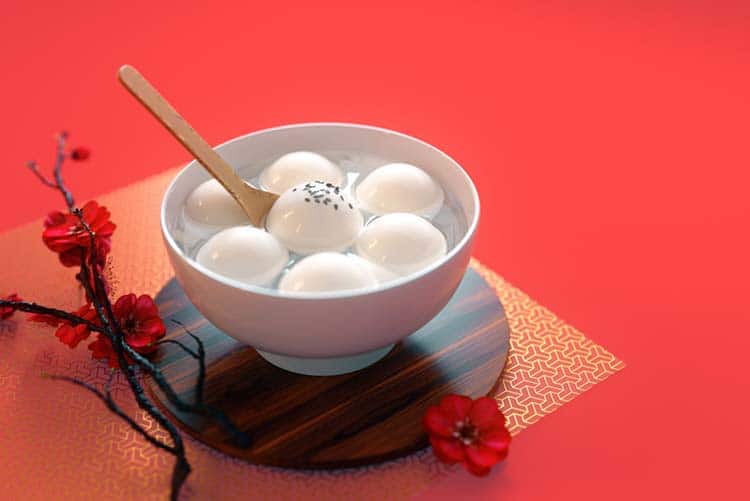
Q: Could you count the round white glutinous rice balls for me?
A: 7